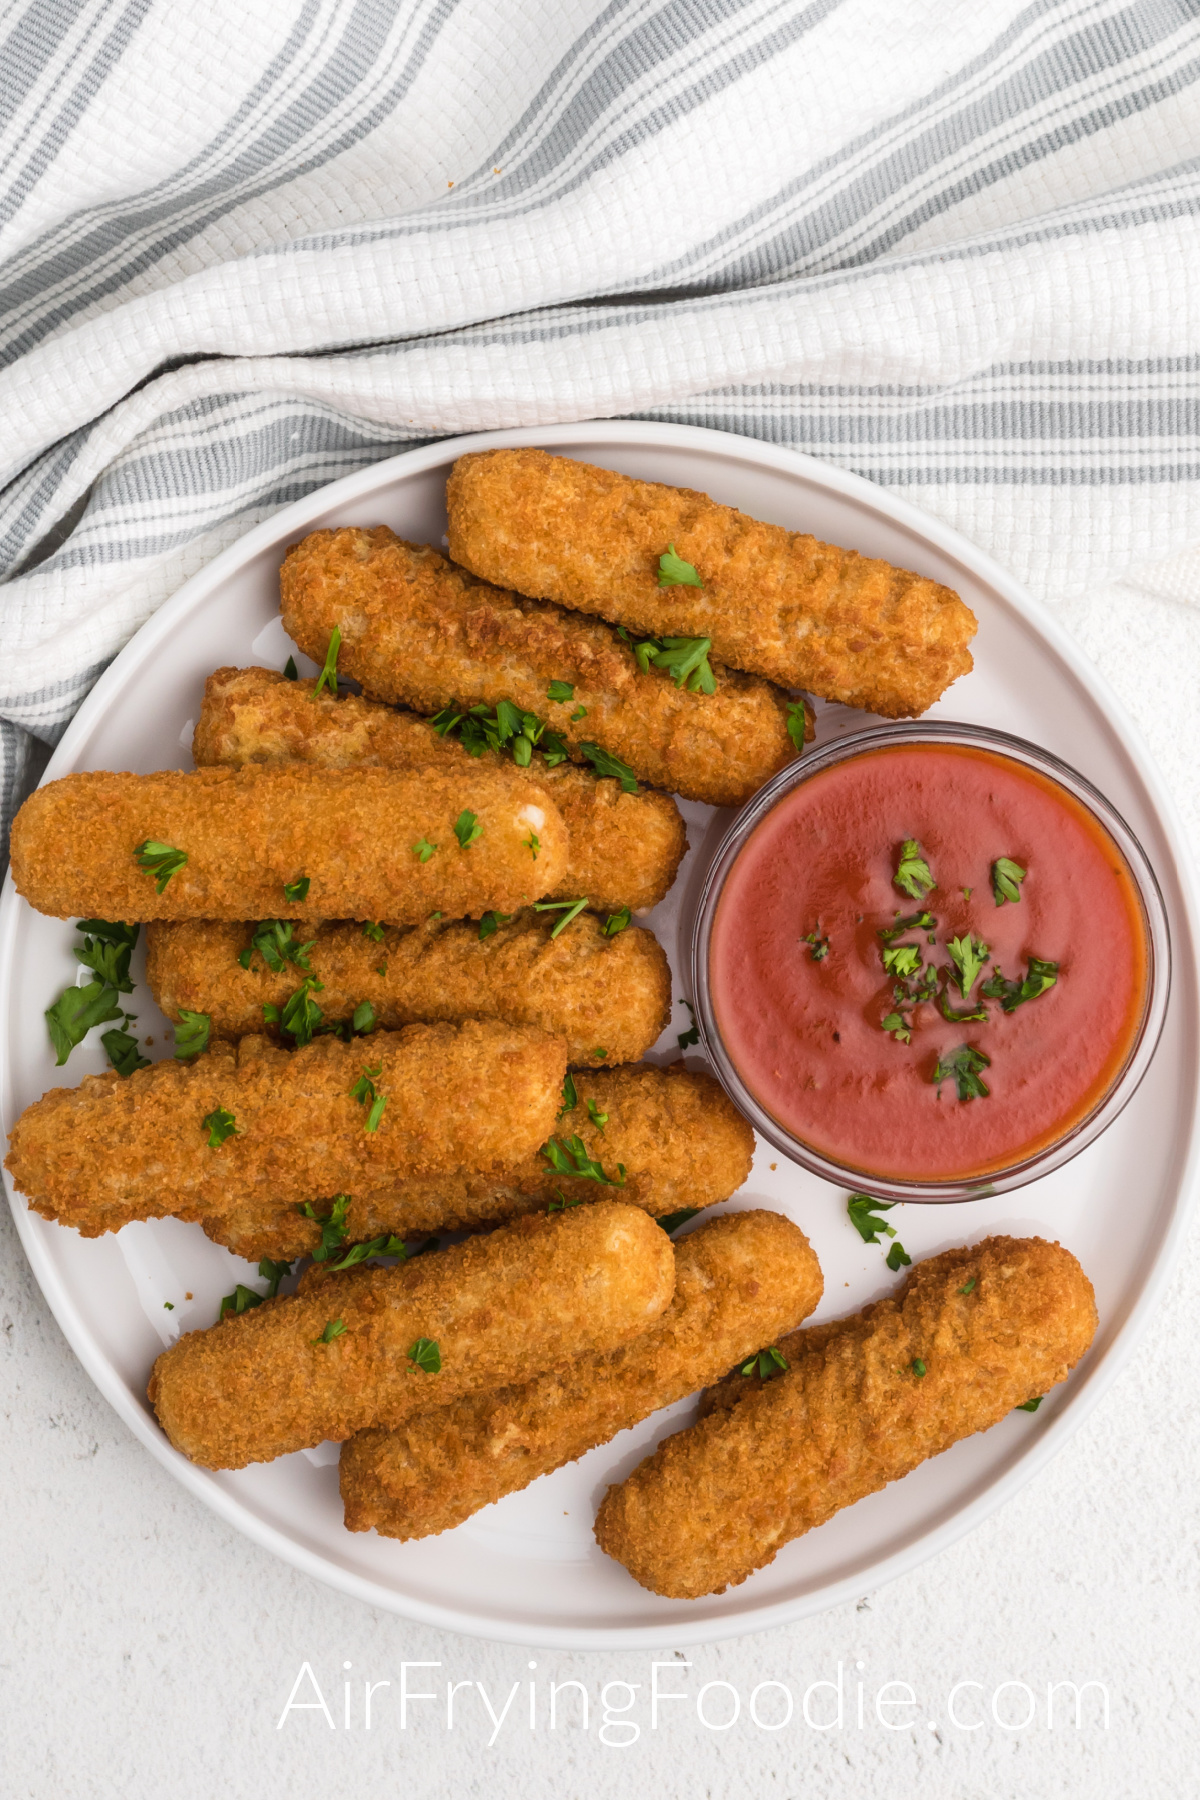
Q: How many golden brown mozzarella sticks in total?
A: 10